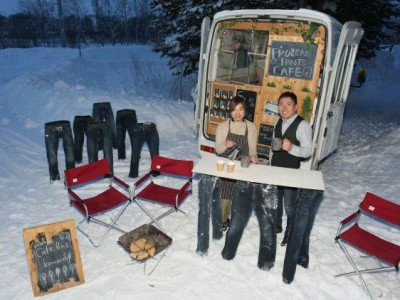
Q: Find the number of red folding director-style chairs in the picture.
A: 3